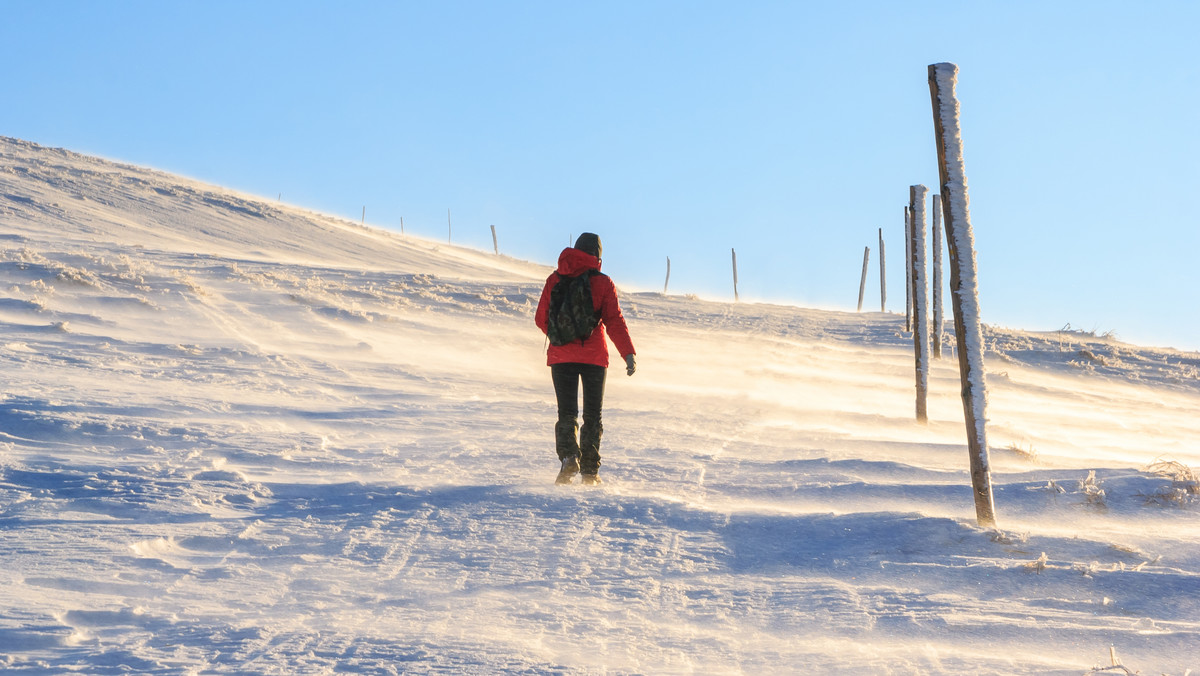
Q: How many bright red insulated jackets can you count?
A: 1